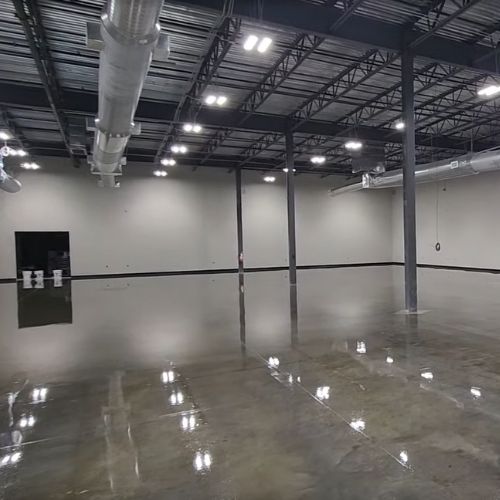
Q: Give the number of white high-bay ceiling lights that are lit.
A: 15